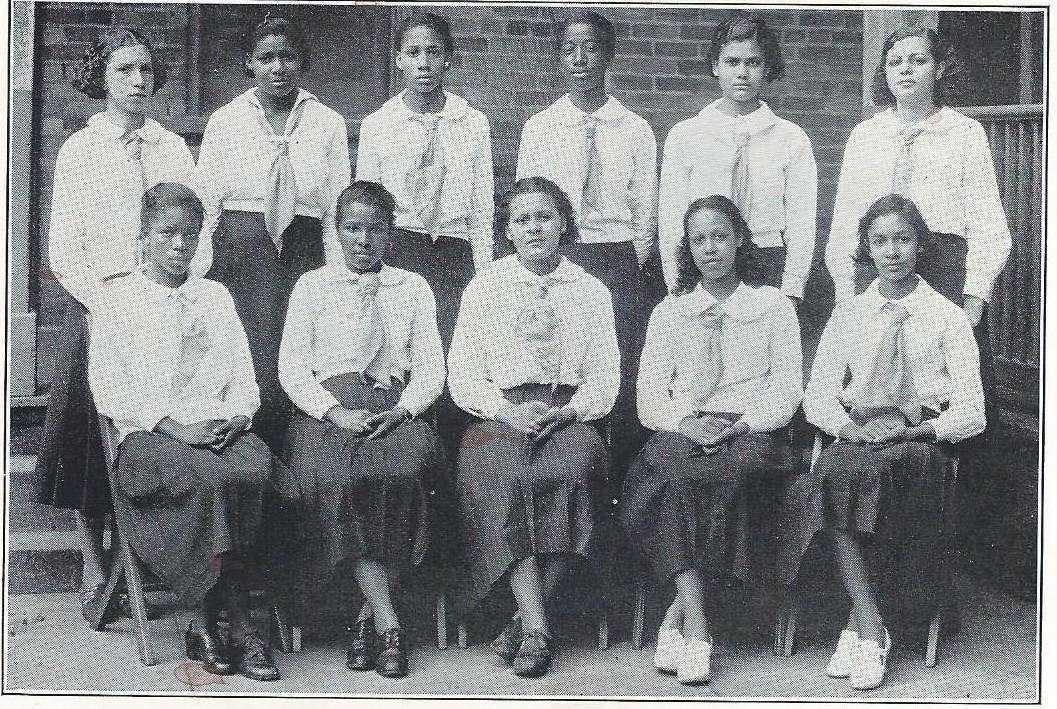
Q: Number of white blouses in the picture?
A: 11